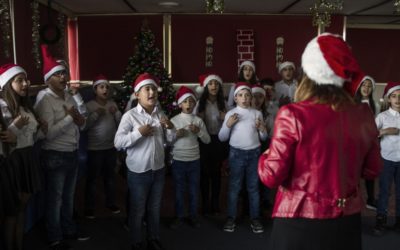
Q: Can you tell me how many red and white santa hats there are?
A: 13